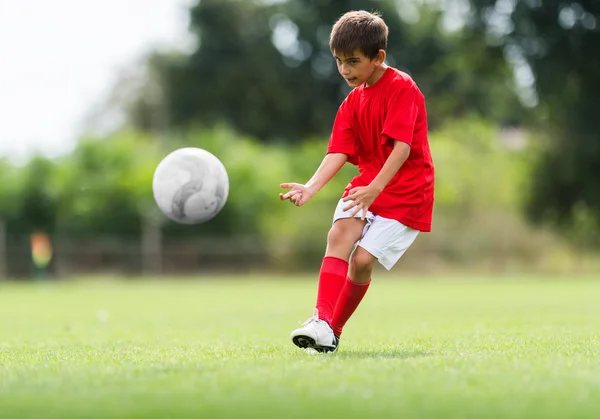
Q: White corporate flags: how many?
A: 0